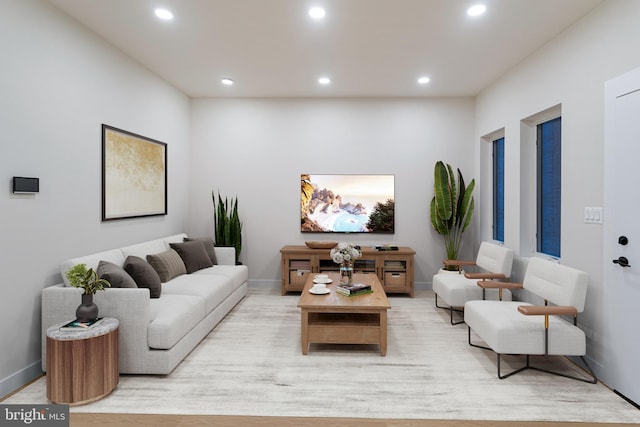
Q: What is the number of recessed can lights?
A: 6